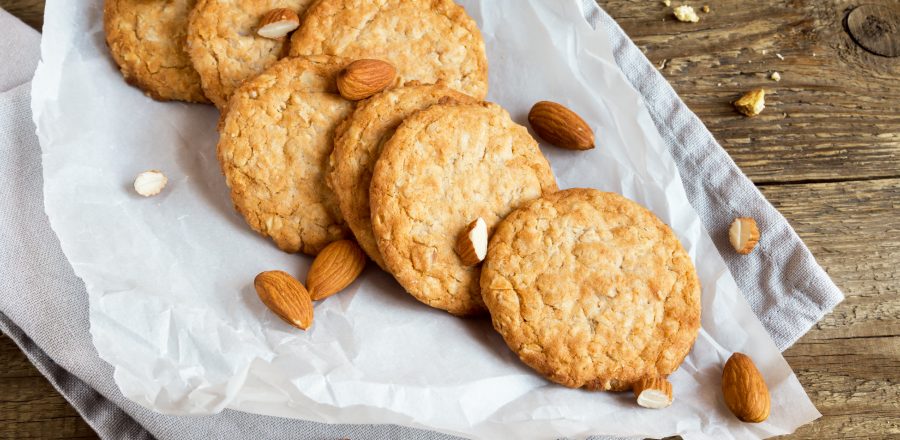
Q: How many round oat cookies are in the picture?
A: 7